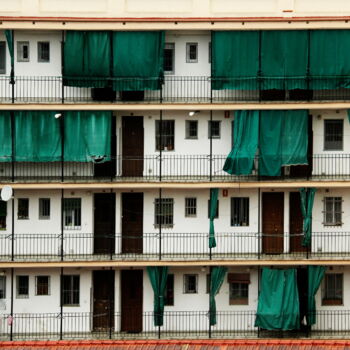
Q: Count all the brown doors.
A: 7